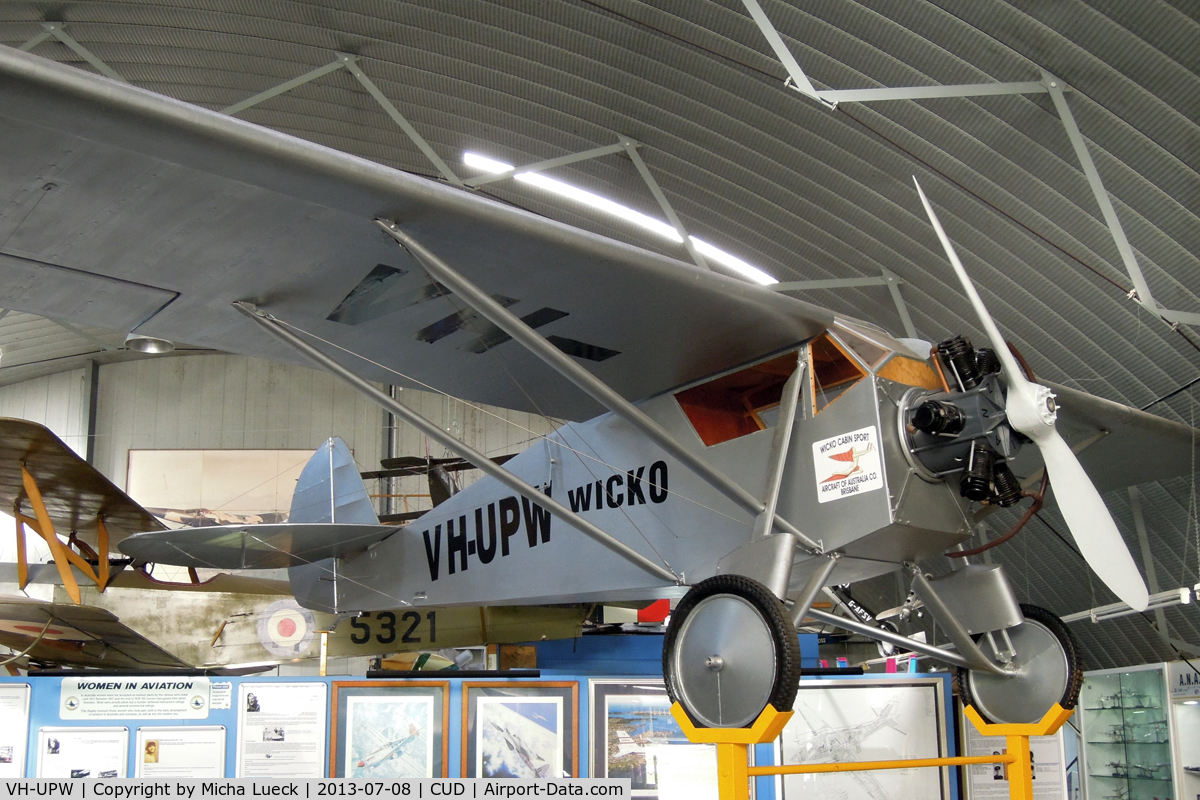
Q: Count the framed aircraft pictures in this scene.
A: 4